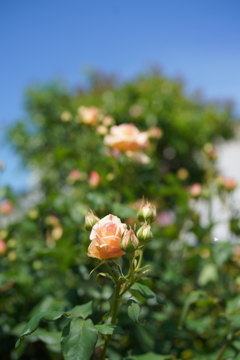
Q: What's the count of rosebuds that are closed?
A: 4